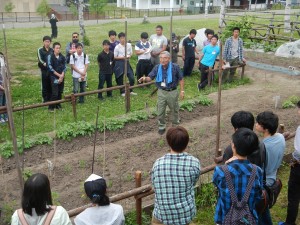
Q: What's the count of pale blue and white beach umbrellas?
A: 0